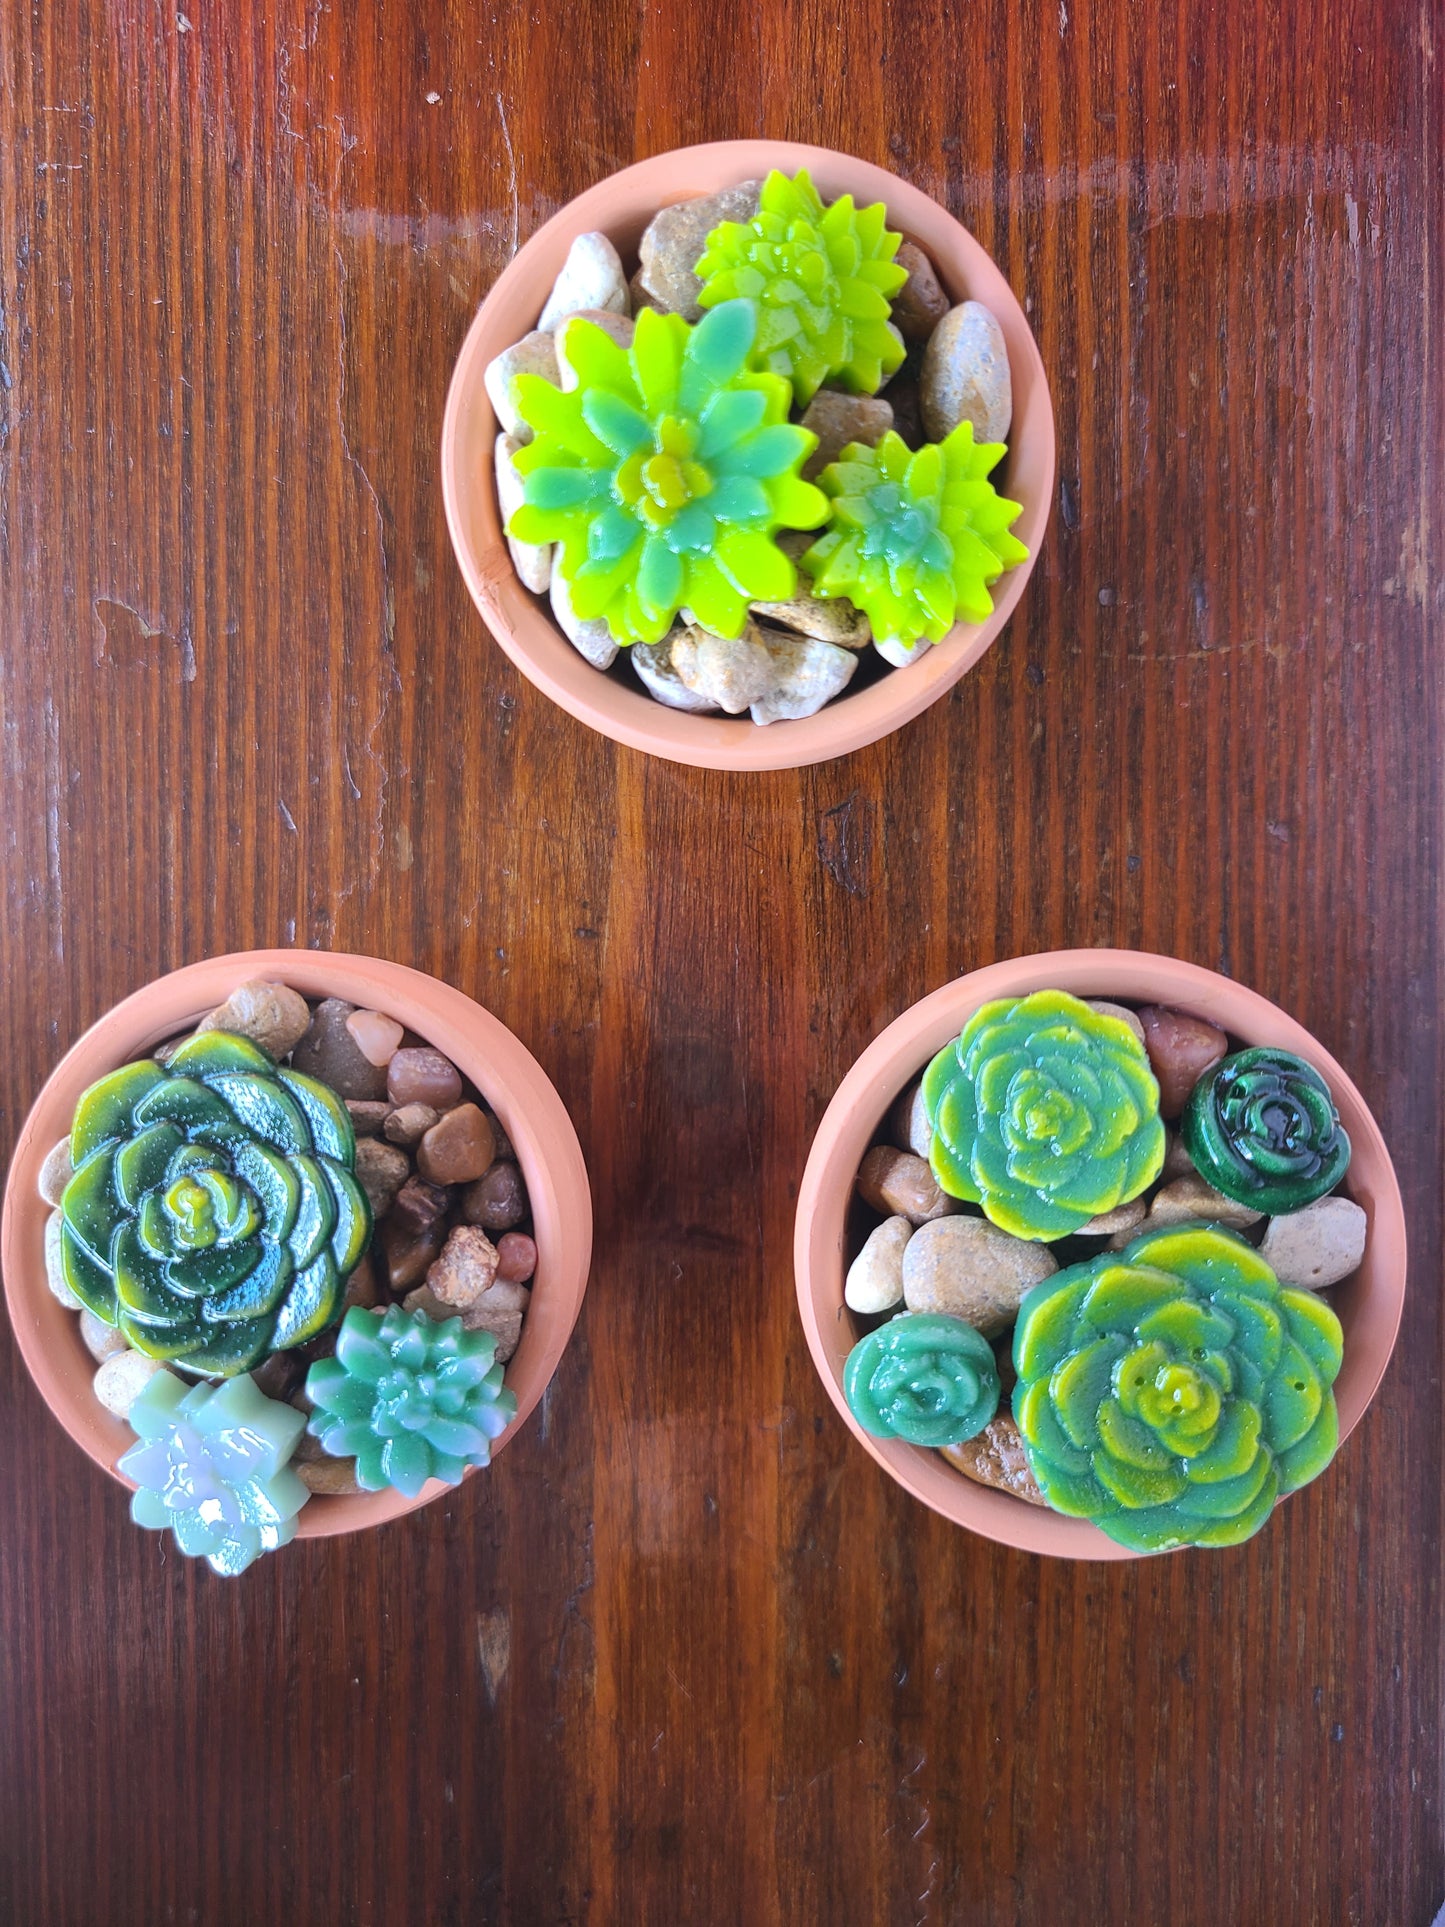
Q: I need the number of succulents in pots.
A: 10